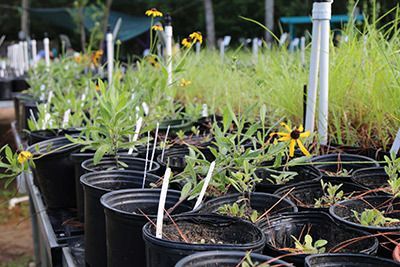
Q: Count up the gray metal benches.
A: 1